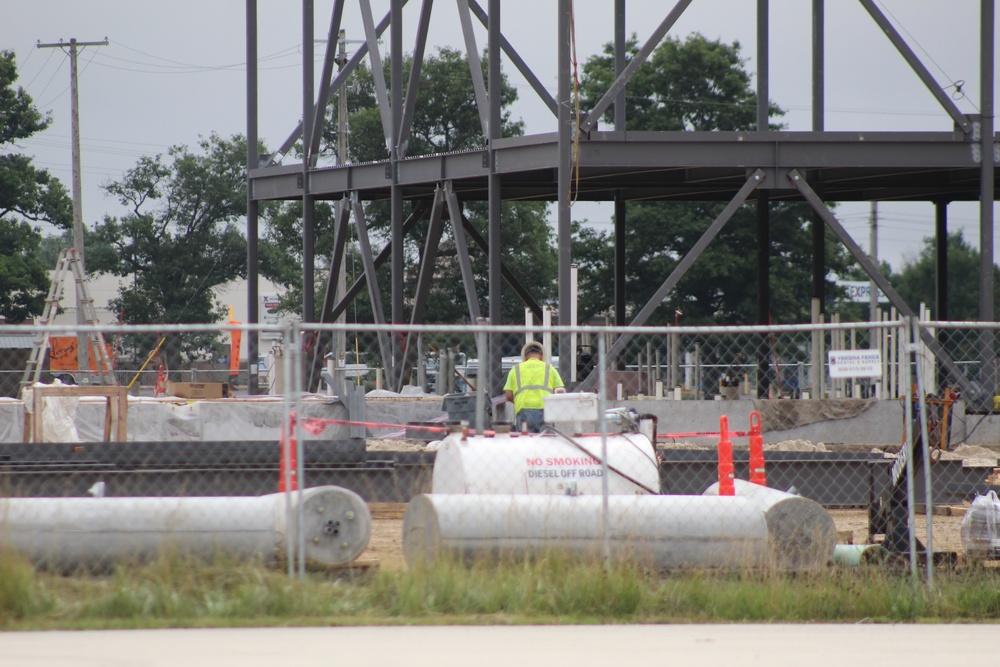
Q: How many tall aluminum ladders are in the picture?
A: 1